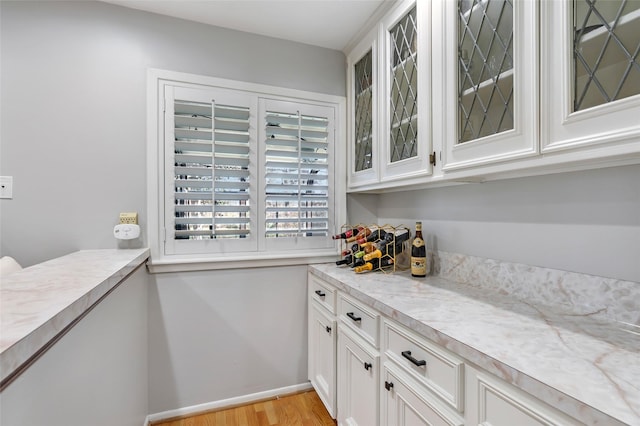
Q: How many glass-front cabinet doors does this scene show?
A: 4